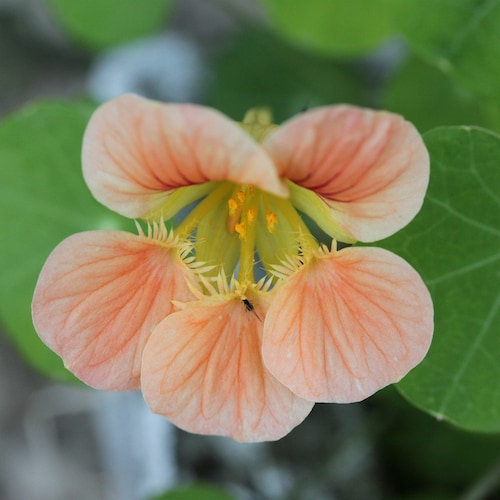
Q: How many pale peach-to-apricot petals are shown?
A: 5